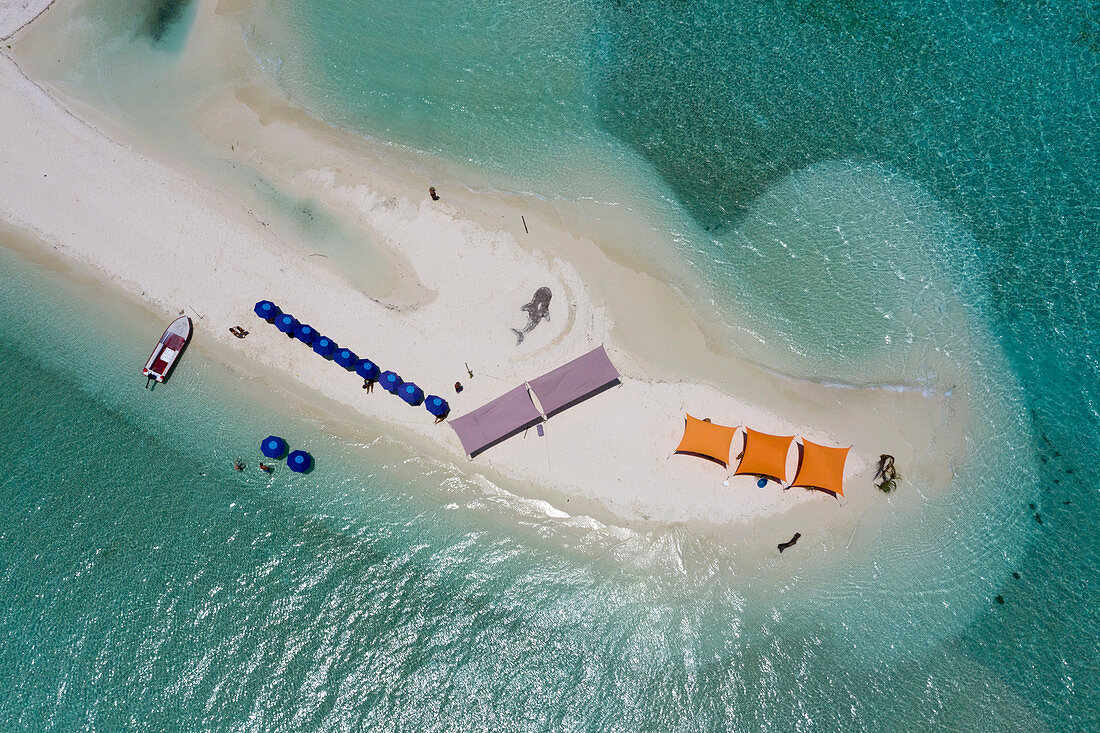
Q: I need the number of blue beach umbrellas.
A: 11